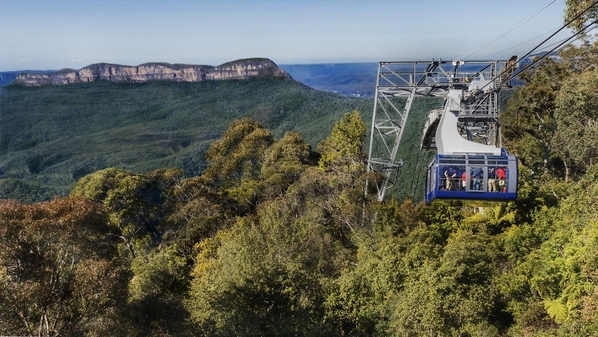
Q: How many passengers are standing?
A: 5